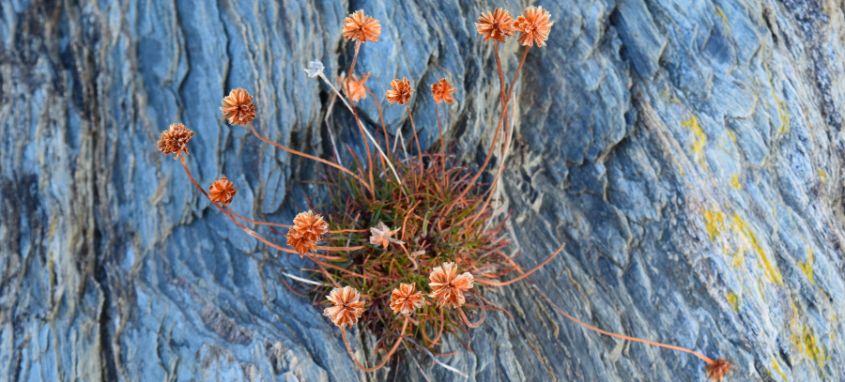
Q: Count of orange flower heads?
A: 14